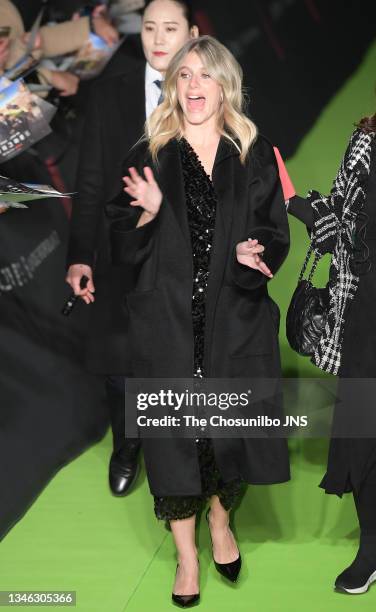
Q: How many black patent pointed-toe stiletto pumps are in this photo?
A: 2